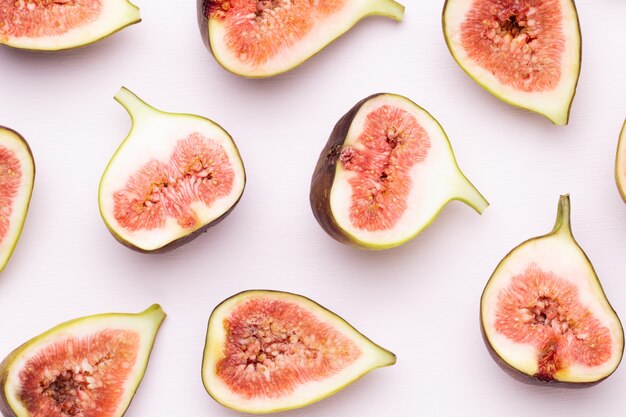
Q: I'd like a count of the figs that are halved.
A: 10